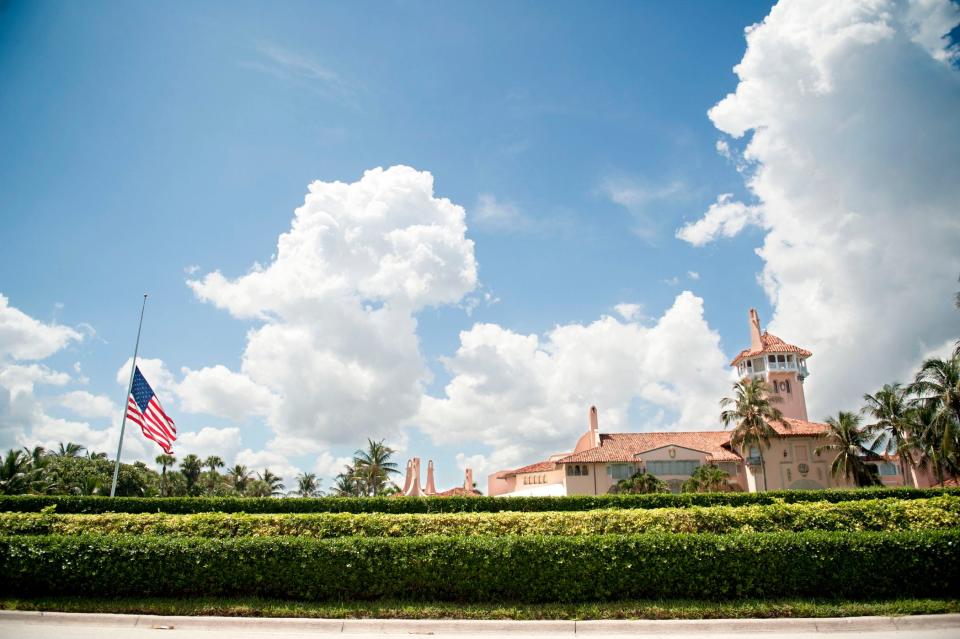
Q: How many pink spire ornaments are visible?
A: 6